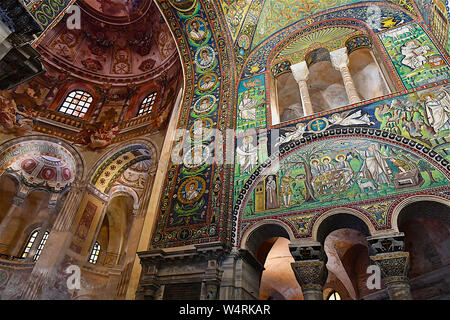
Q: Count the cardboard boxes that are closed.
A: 0